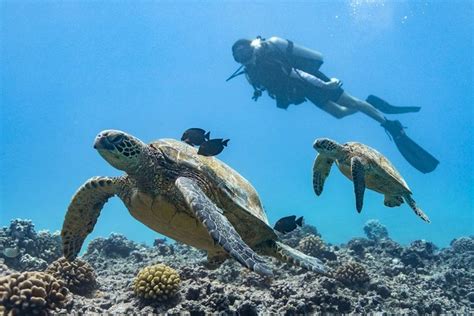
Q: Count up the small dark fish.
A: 3